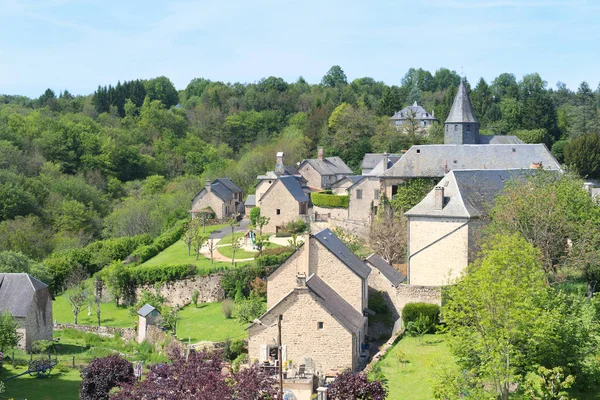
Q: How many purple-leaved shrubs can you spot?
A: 3